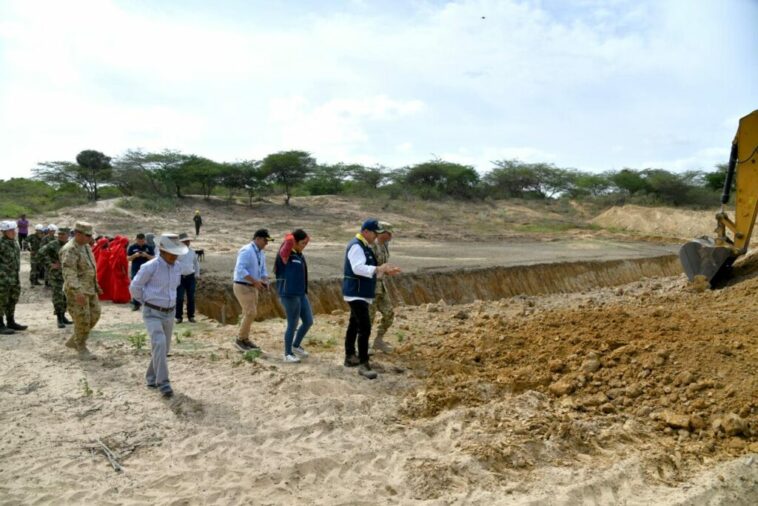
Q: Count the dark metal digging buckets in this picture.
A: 1